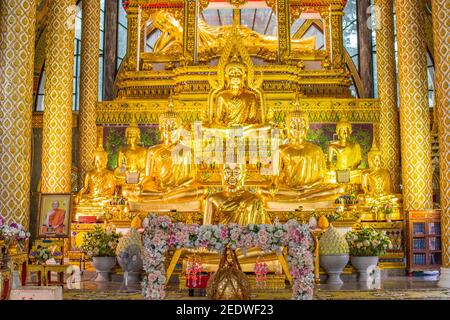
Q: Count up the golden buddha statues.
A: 9